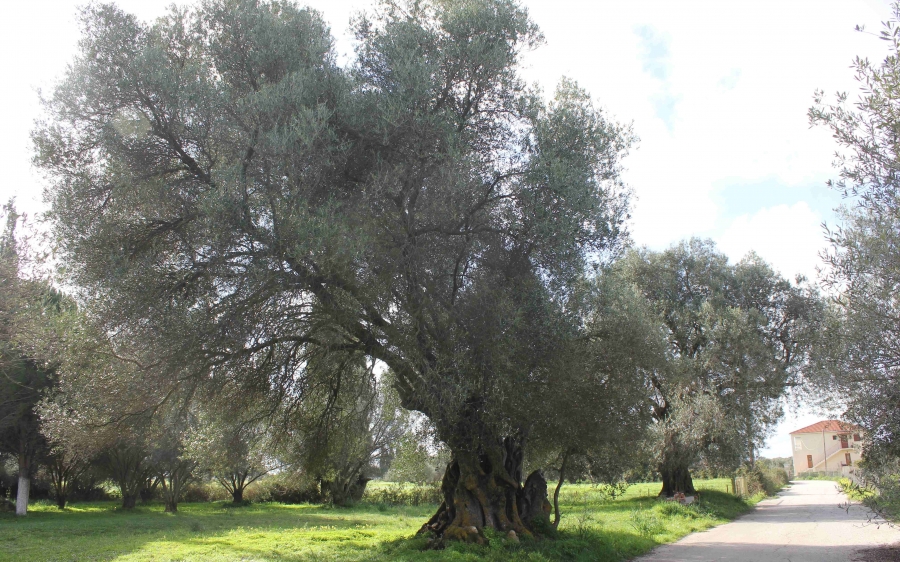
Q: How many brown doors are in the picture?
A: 3